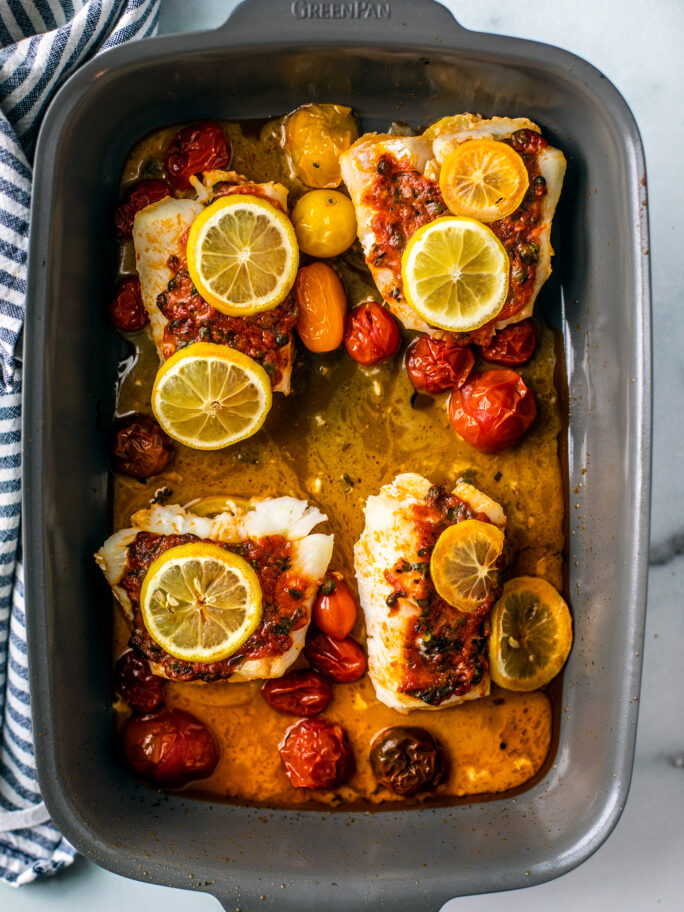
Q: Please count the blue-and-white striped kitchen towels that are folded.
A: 1